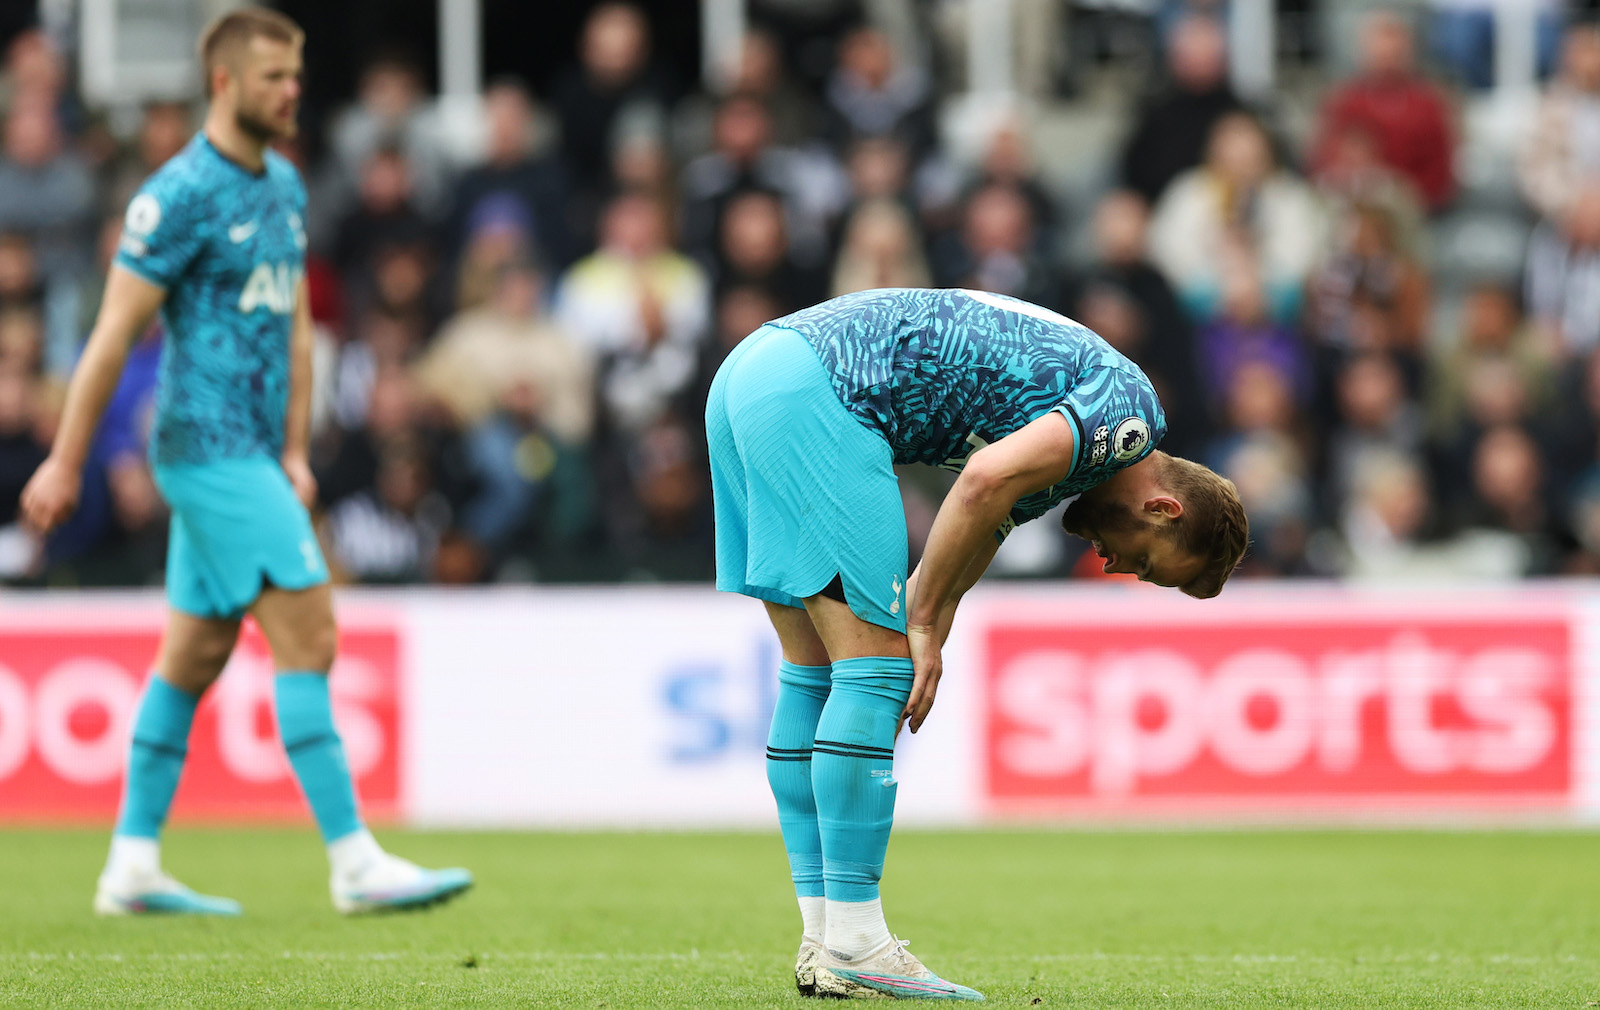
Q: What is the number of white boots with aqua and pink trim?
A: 4